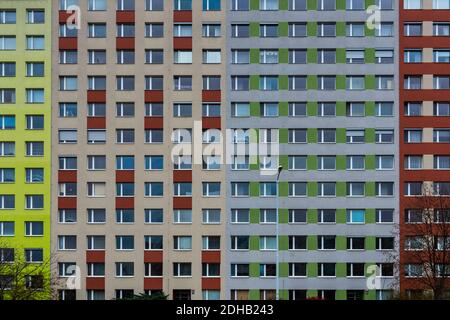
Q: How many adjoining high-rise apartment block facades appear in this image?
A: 4